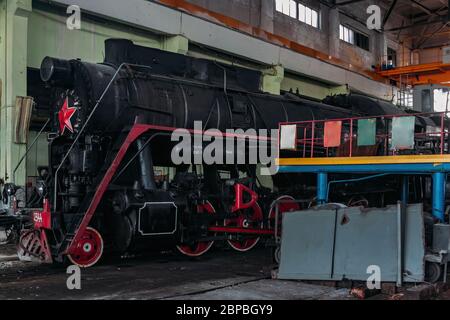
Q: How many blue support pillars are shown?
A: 3